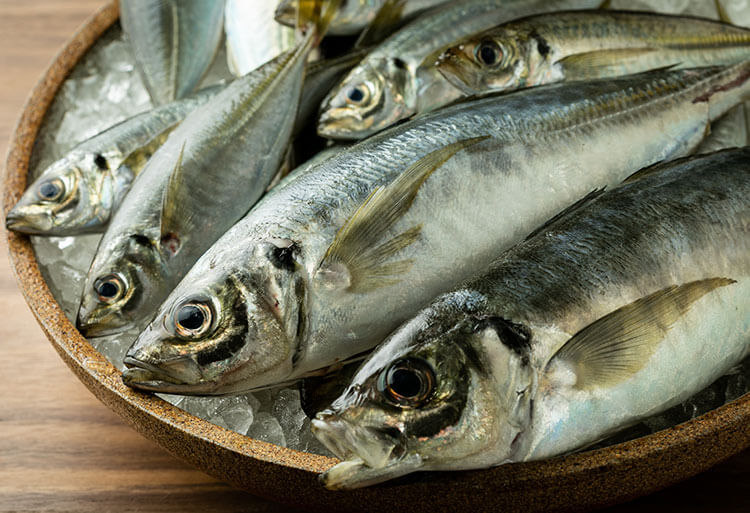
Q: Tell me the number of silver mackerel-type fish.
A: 9